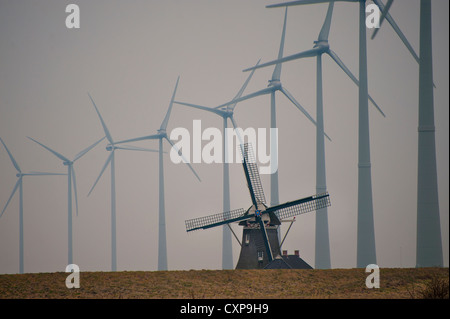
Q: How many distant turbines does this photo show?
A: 9